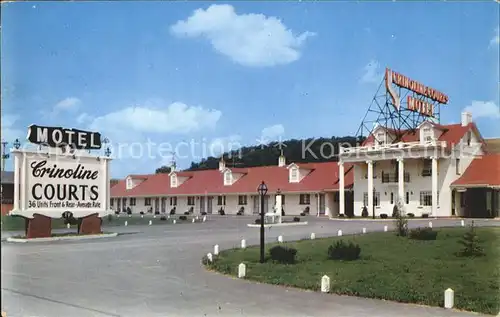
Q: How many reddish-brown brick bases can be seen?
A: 2